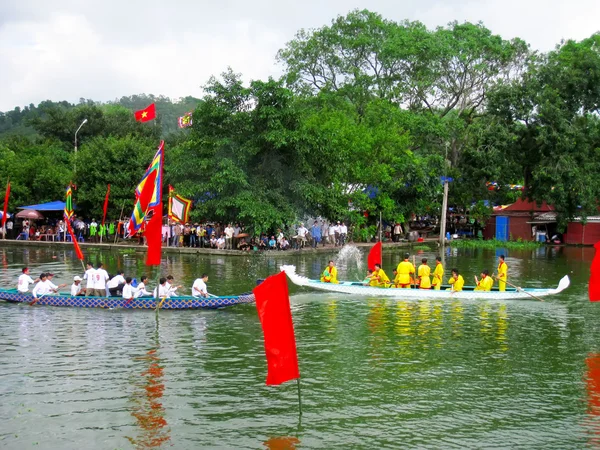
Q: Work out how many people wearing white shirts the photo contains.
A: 12